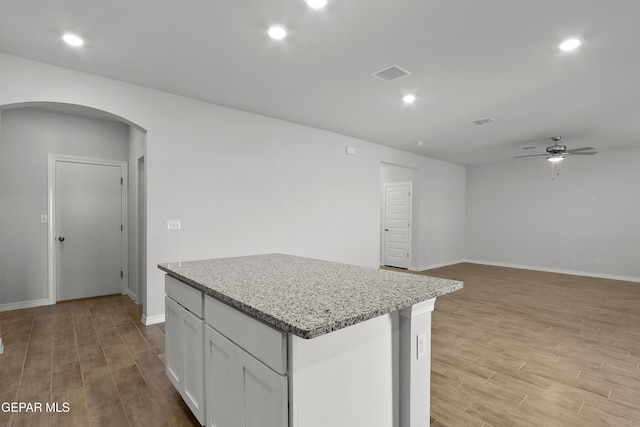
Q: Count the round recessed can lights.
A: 5